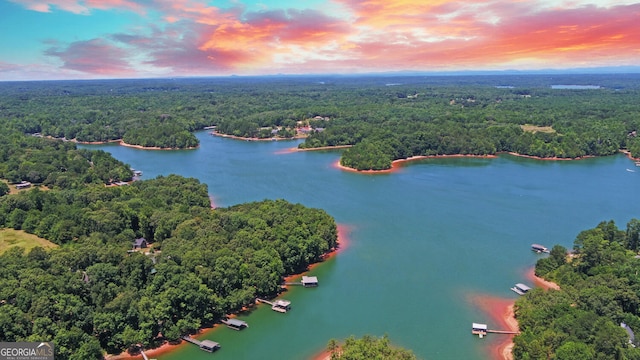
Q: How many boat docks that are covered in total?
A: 7